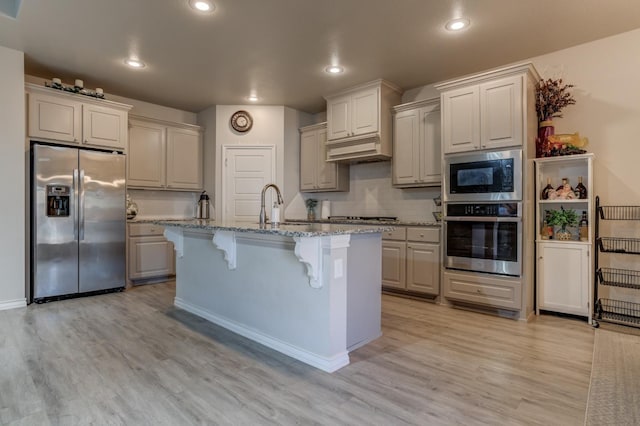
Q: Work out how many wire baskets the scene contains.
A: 4